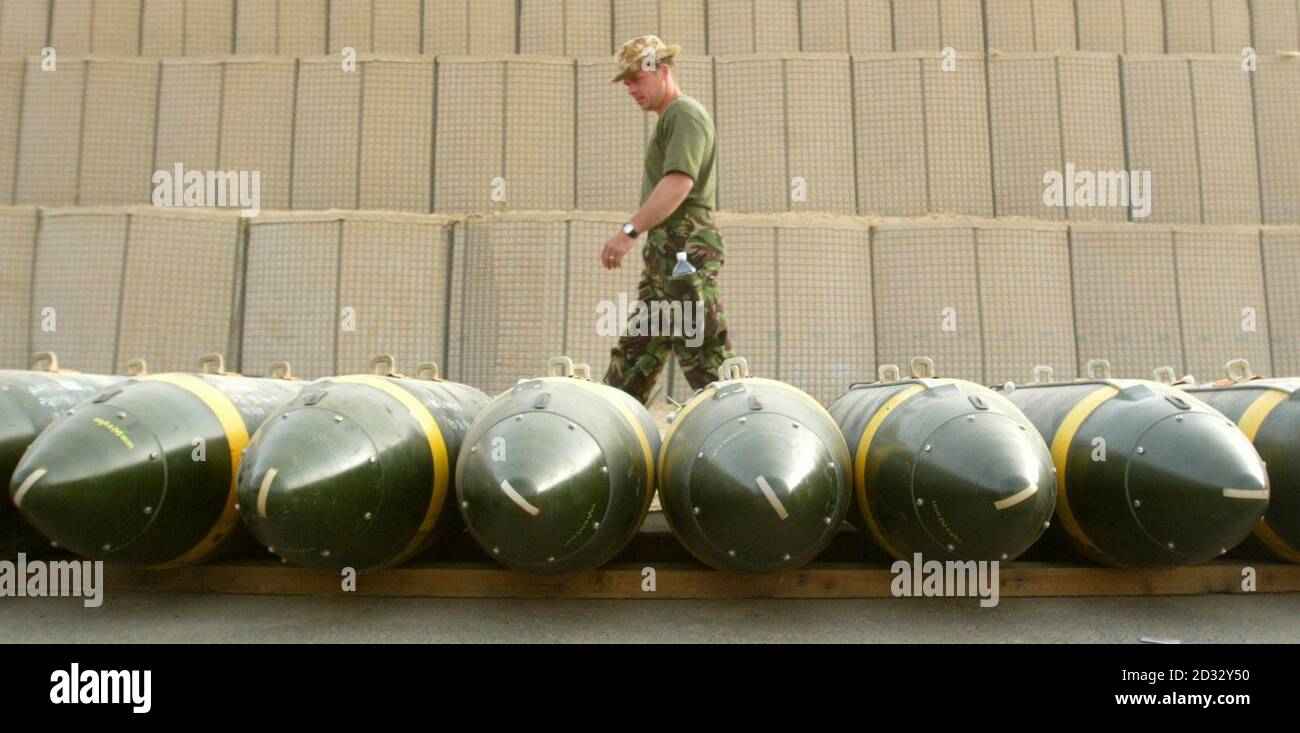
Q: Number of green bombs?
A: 8